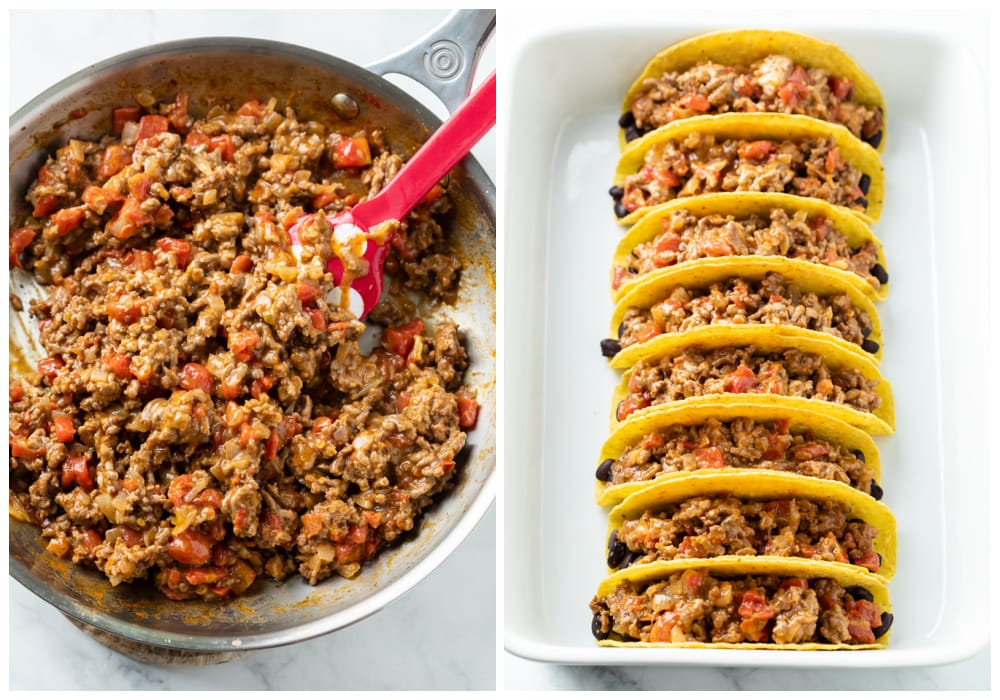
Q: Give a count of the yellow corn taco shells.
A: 8